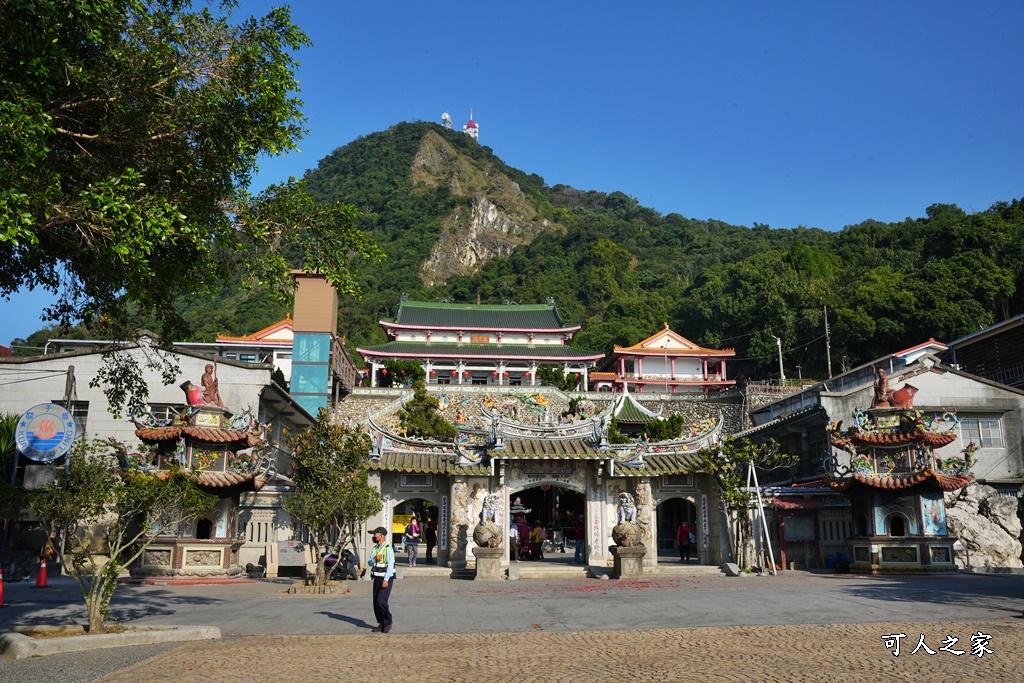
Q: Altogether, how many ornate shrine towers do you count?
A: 2